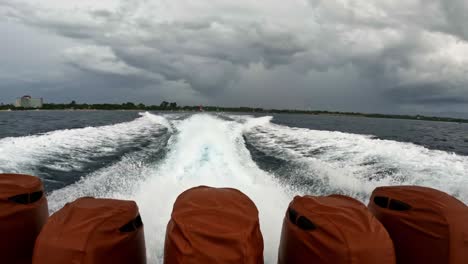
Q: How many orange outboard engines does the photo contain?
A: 5